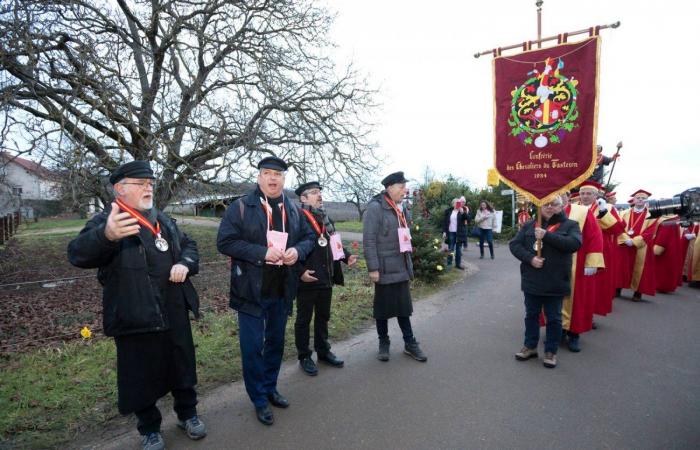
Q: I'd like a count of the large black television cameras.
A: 1